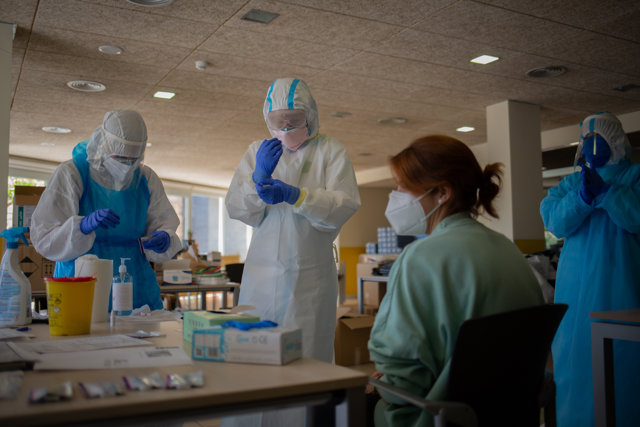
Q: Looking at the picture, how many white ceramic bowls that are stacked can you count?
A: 0